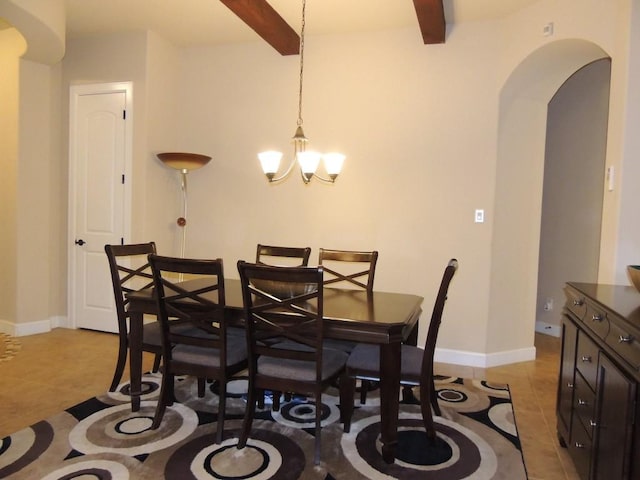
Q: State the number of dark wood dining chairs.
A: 6